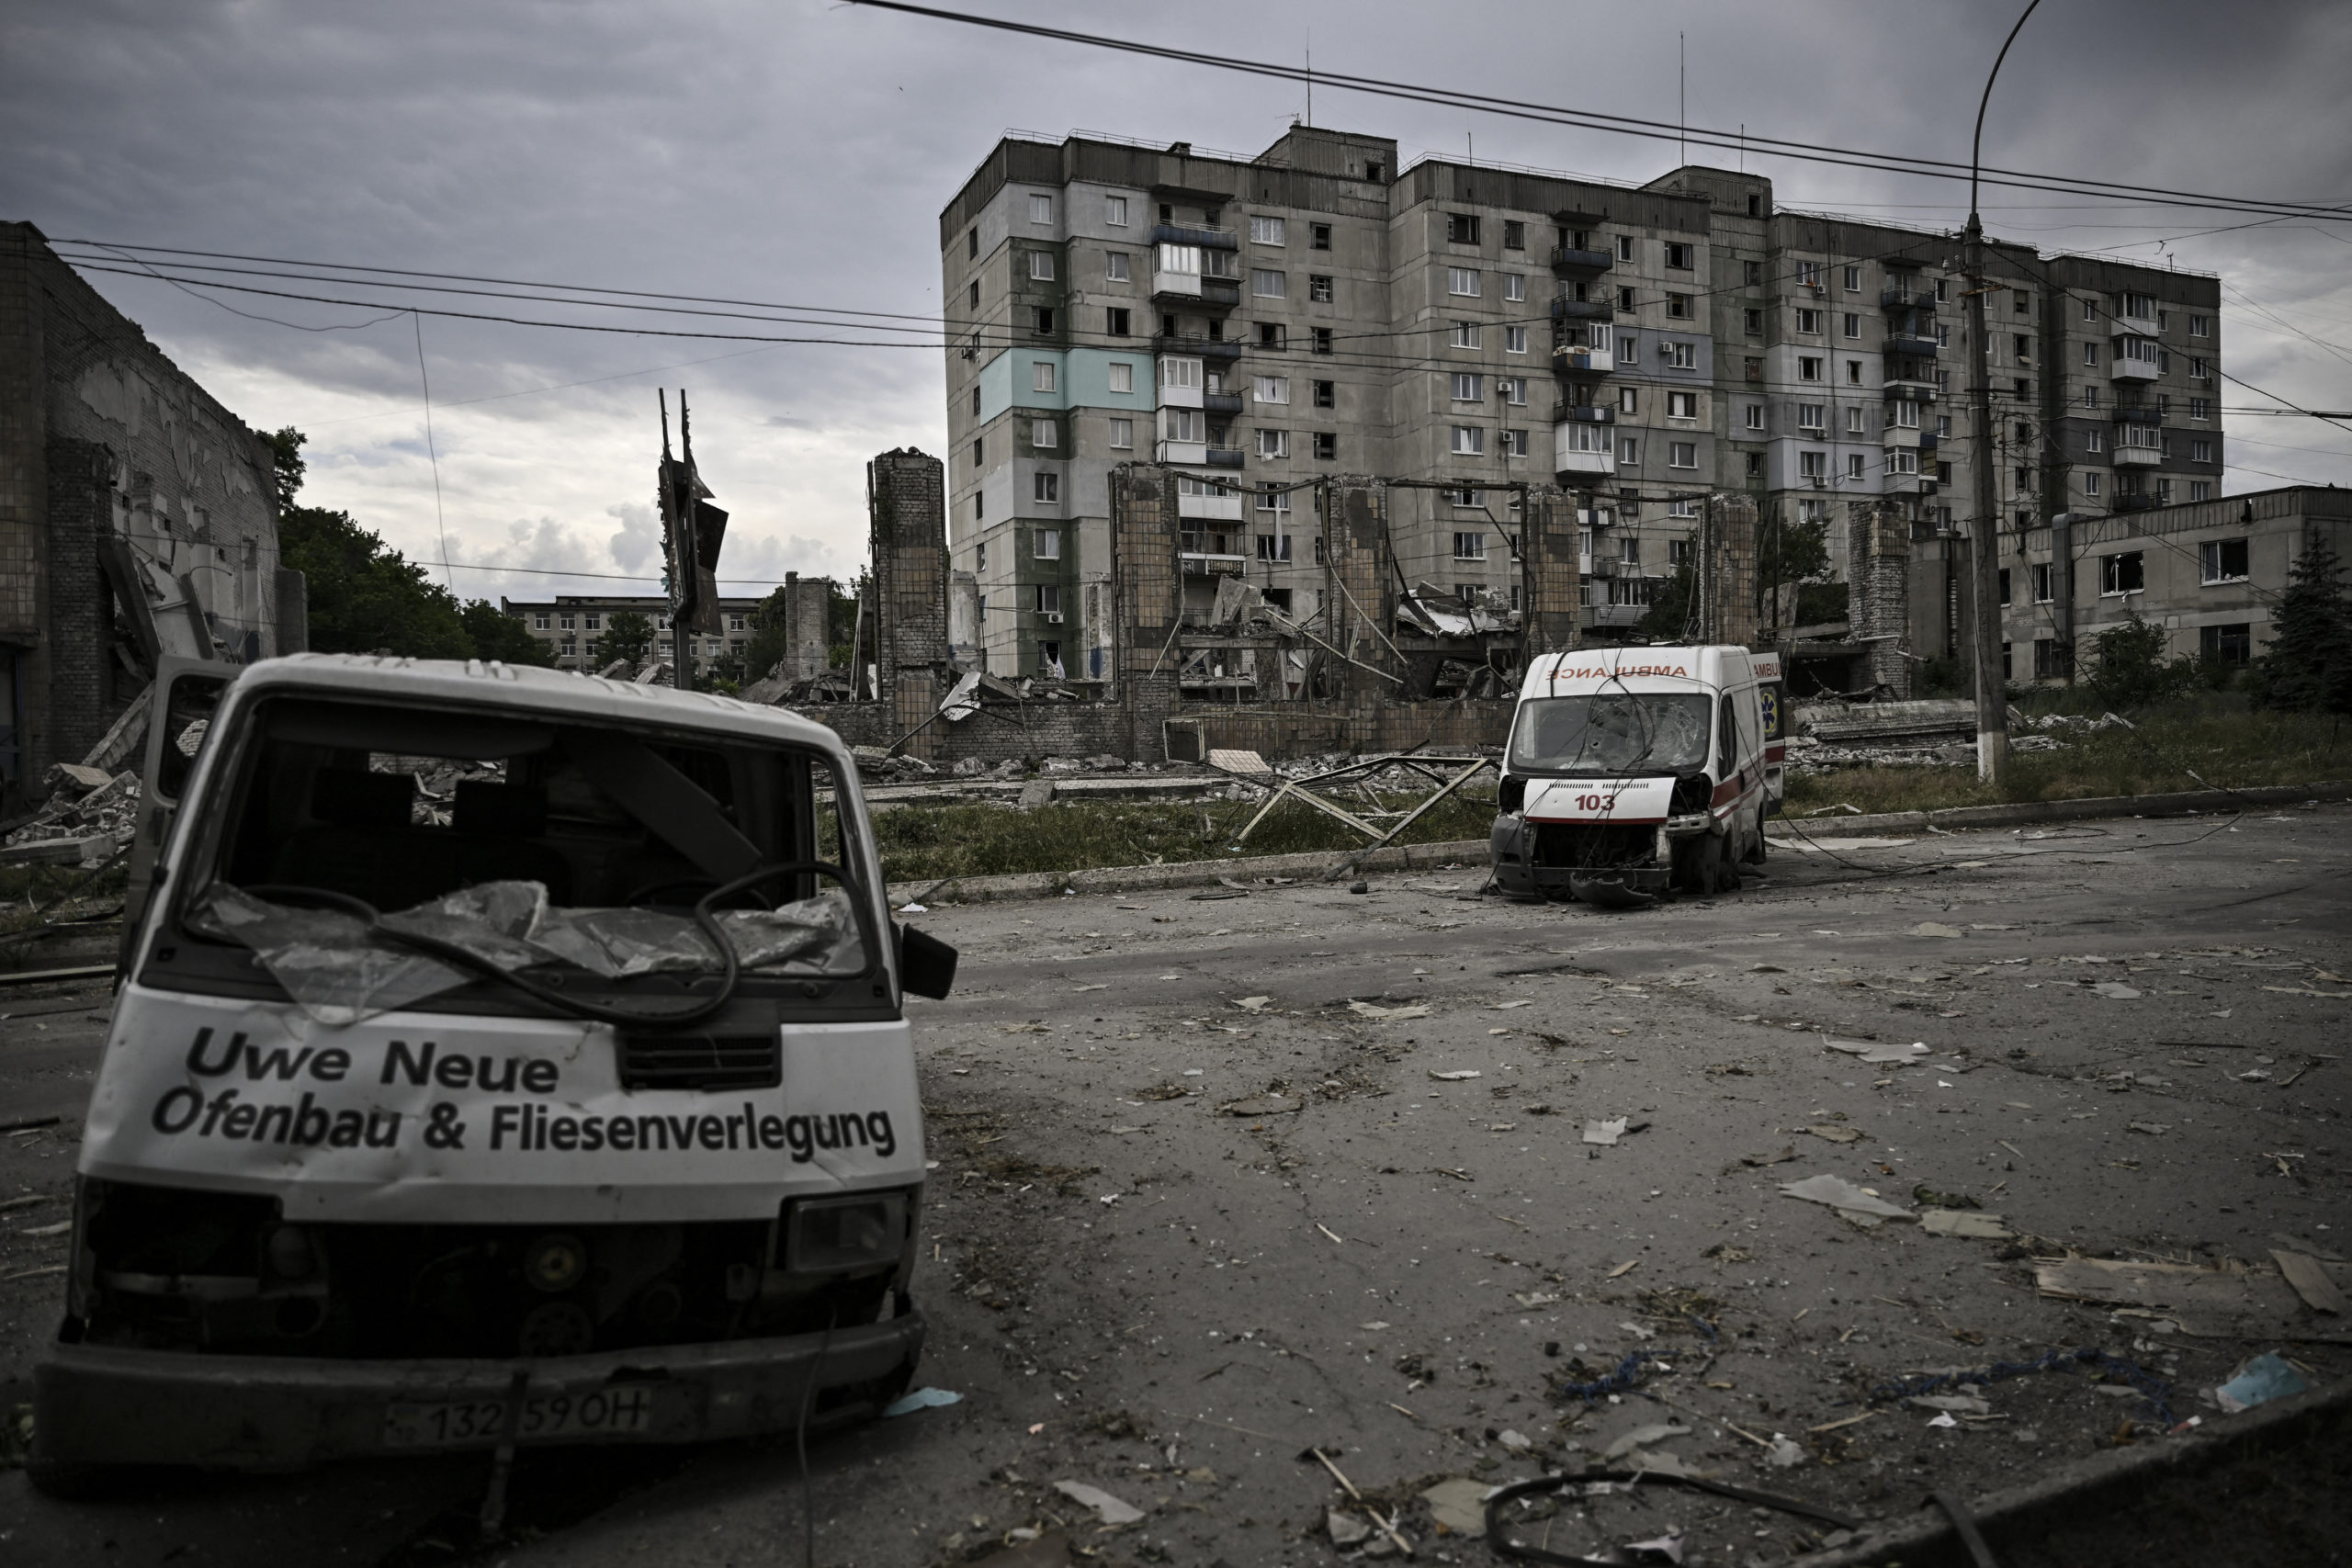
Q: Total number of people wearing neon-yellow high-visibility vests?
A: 0